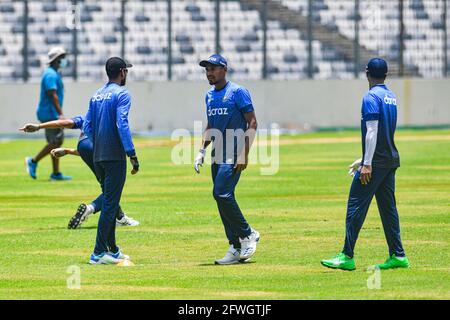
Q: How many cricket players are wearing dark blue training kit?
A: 4